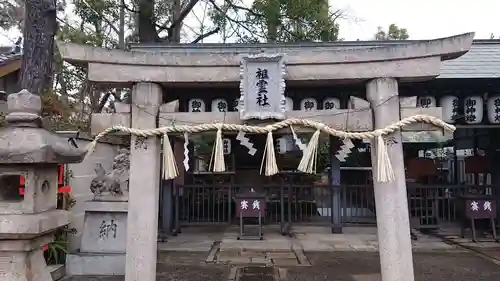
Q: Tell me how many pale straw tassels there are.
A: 5